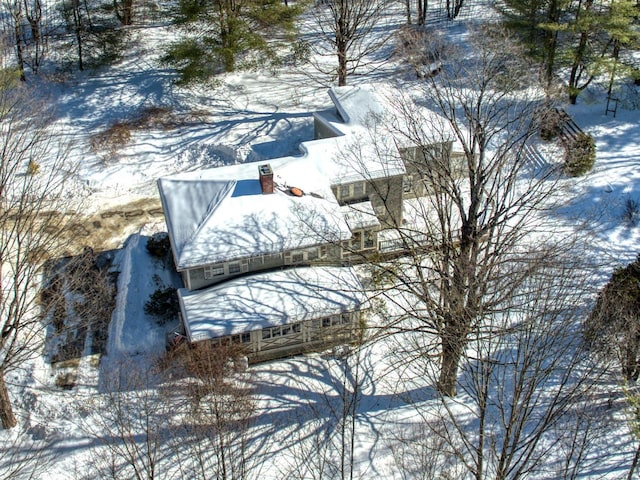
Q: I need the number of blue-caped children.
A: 0